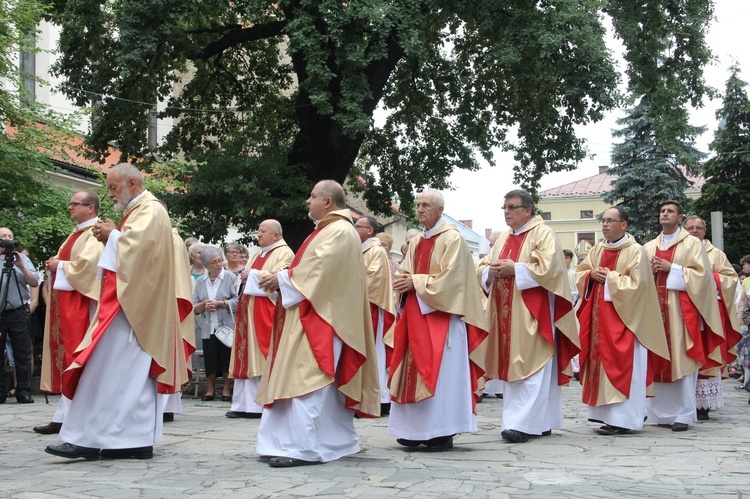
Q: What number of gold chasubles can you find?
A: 11